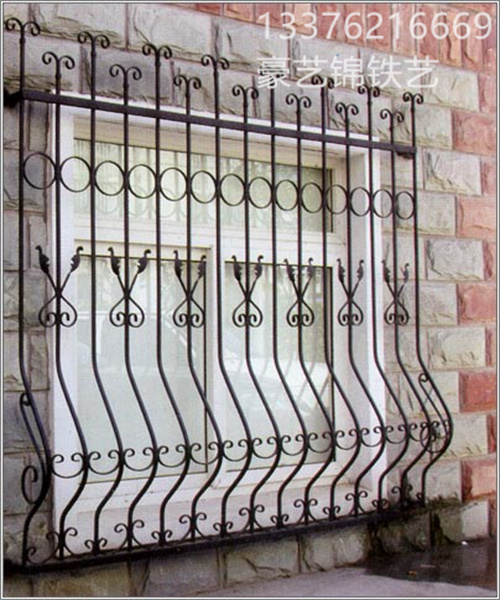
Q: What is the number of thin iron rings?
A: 14